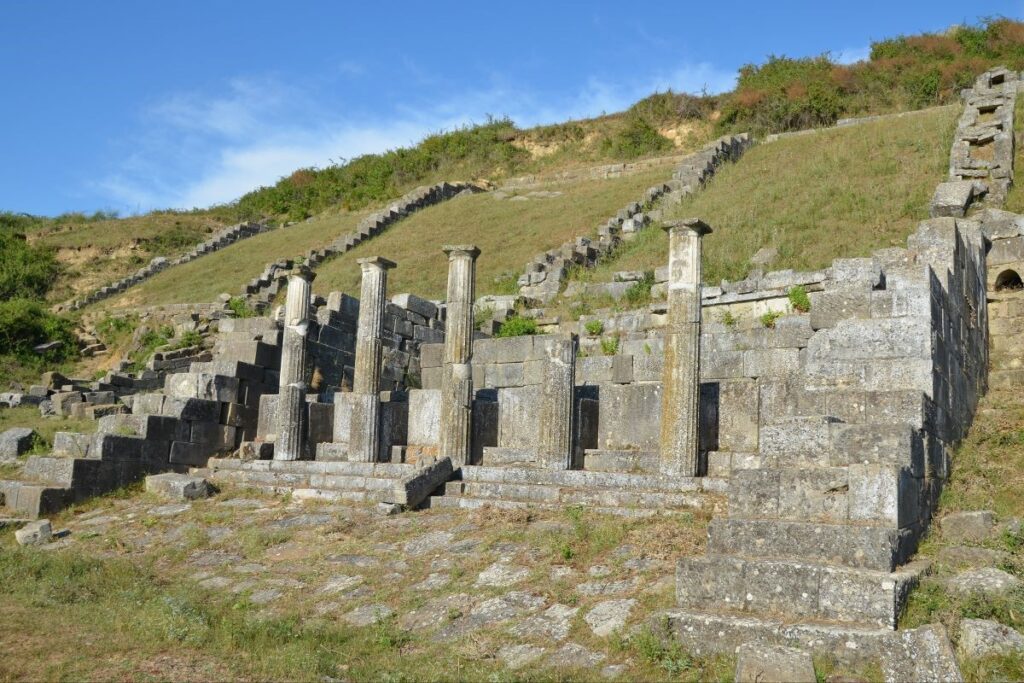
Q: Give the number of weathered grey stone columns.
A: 5